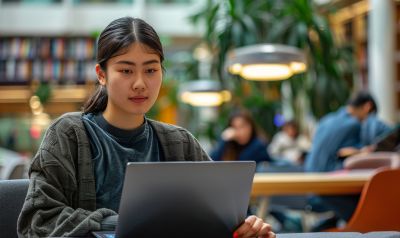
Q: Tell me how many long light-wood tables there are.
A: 1